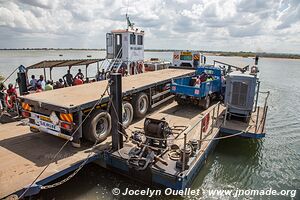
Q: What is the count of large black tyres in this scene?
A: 3